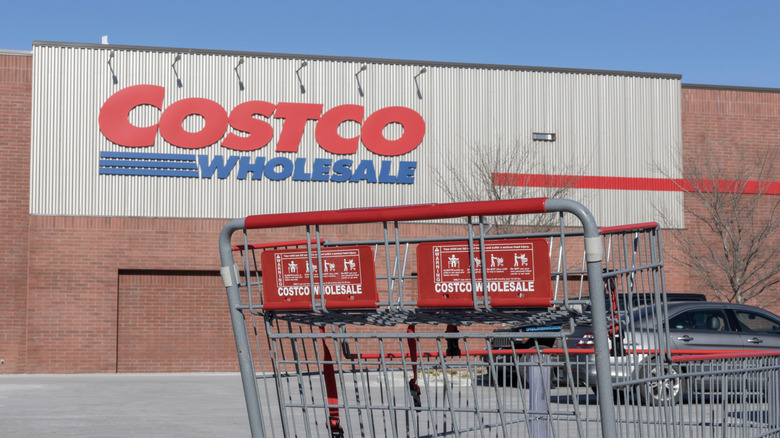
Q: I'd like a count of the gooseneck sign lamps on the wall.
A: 6